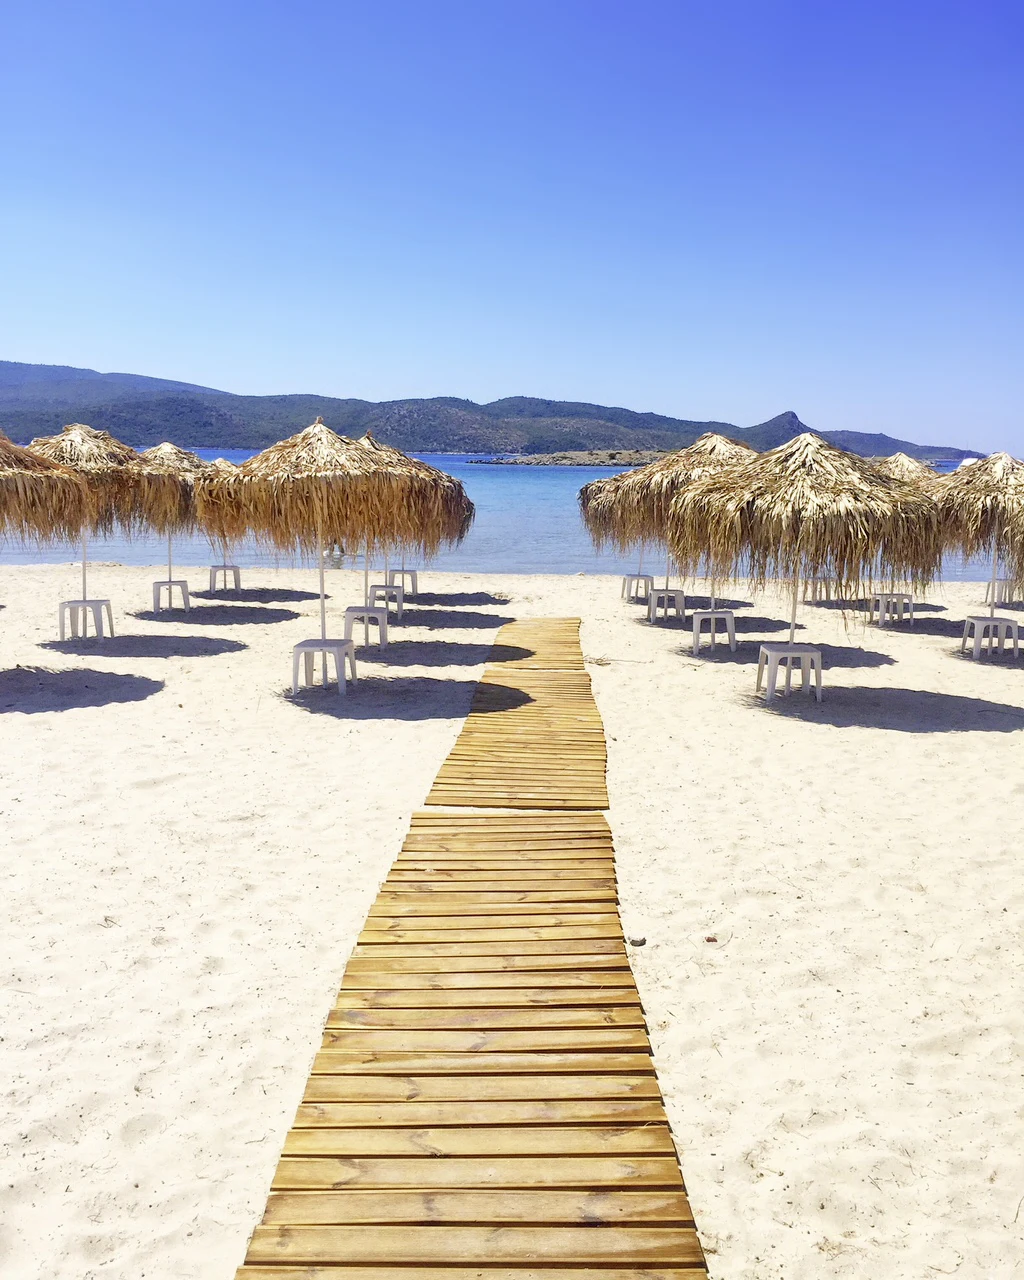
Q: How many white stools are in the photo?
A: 15